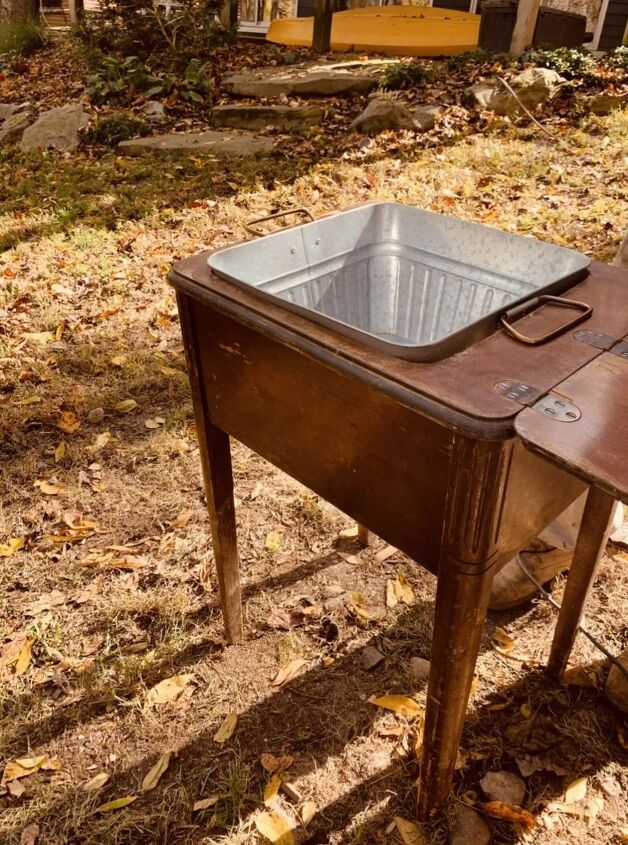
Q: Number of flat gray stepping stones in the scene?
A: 3